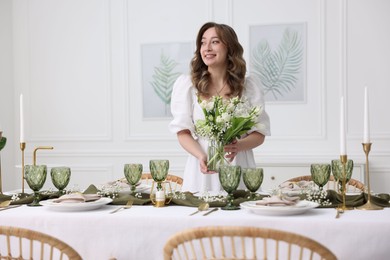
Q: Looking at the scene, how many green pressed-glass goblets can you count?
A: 8